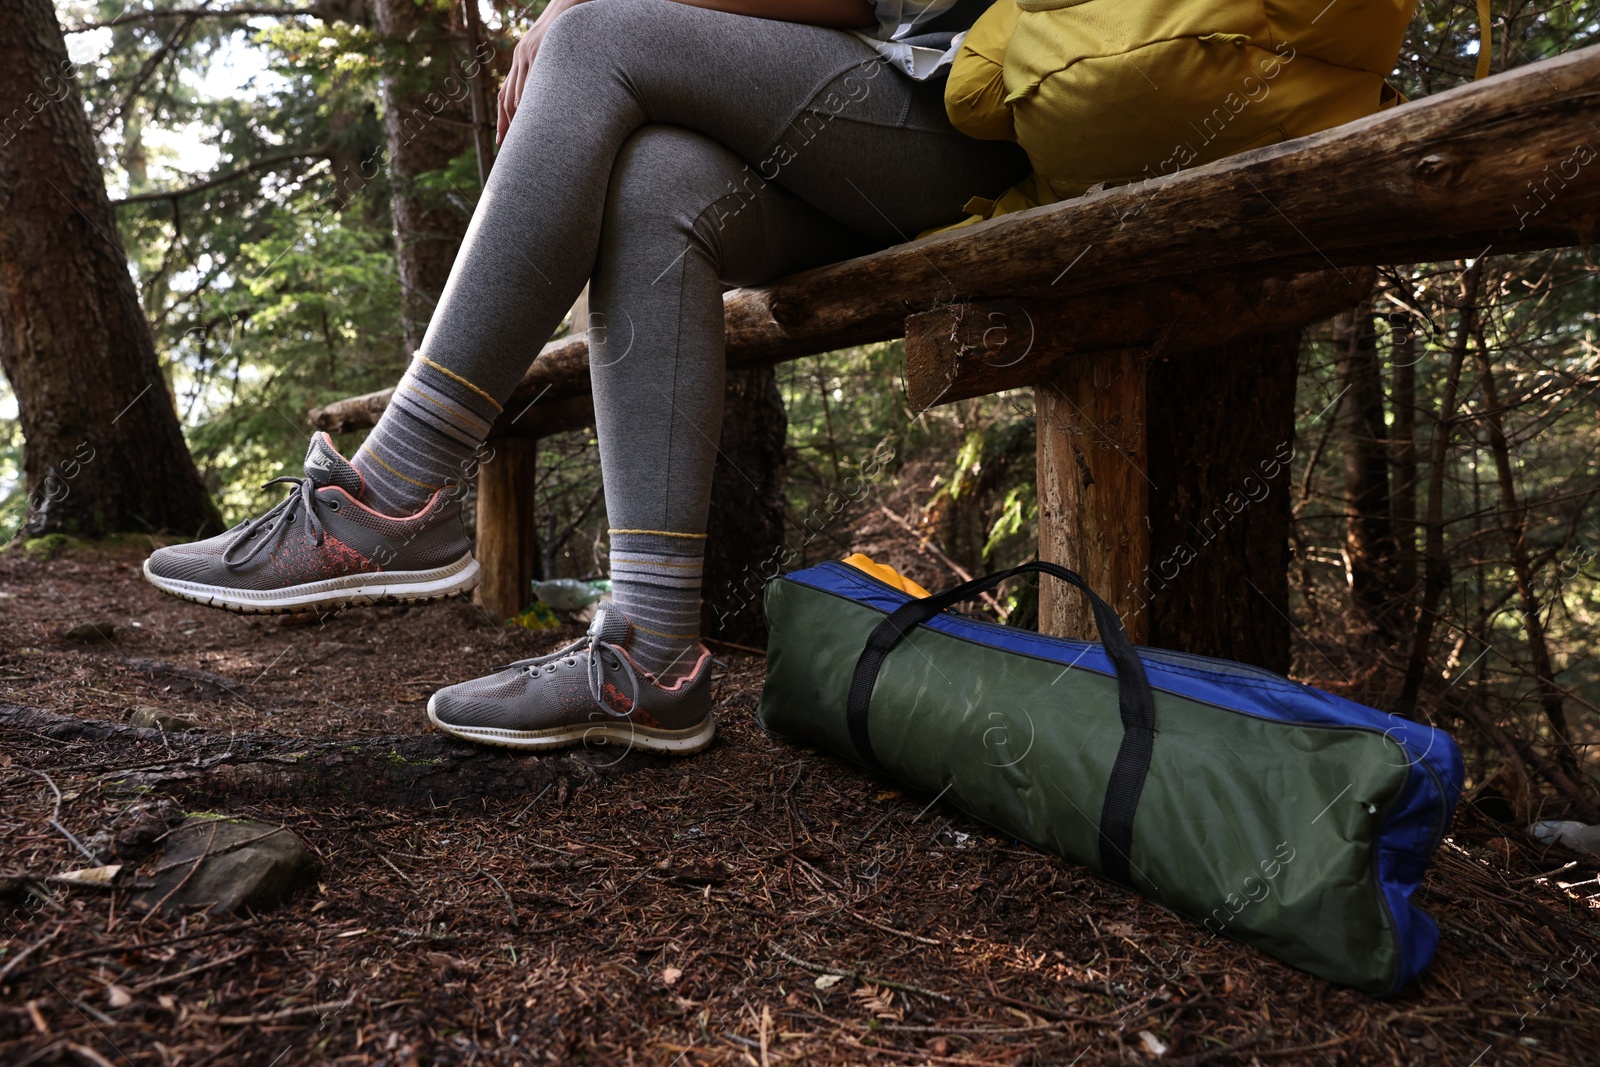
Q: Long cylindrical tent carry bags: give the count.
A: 1